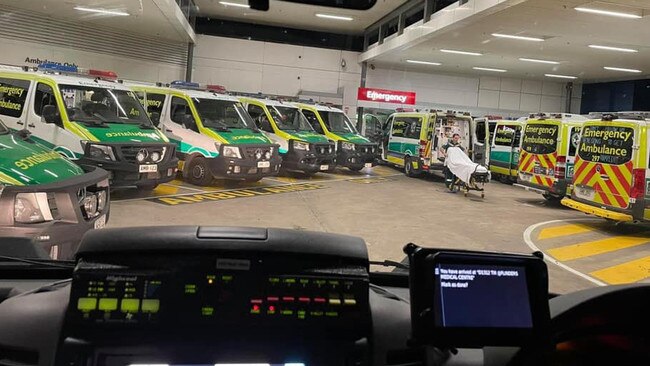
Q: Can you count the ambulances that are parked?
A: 9